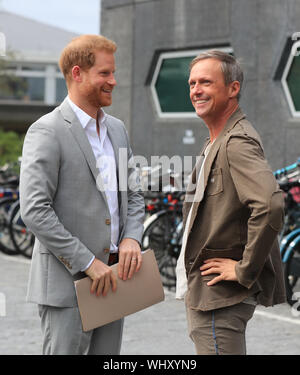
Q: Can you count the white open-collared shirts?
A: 1